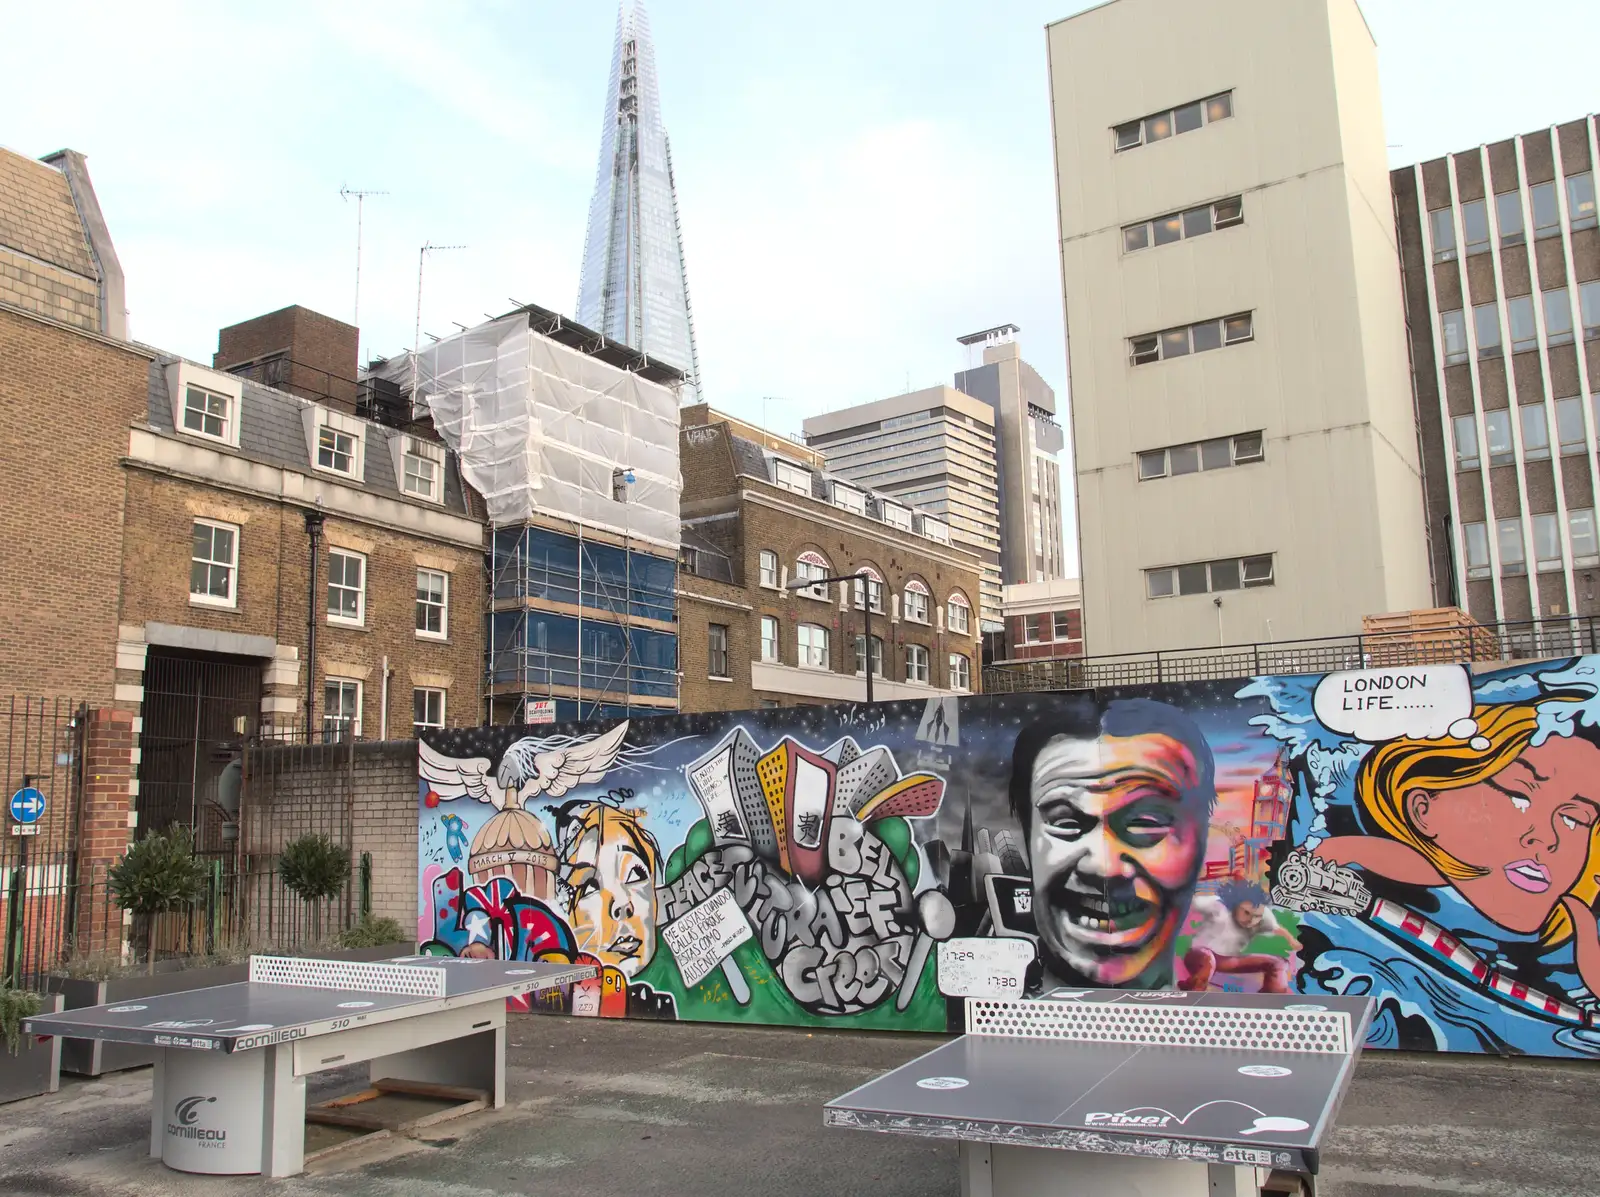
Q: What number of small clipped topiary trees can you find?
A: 2